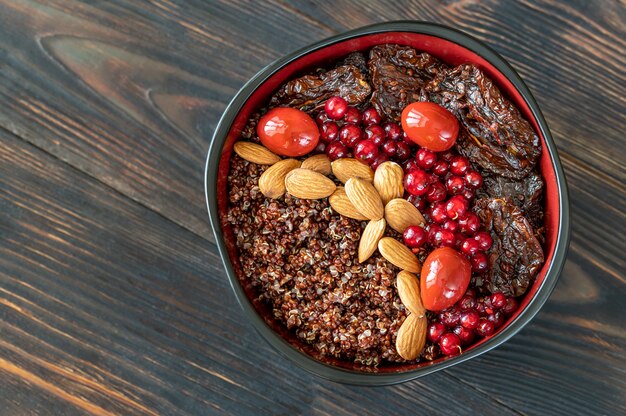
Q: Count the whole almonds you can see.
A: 13